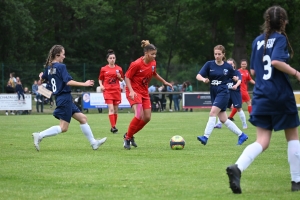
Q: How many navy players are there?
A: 4